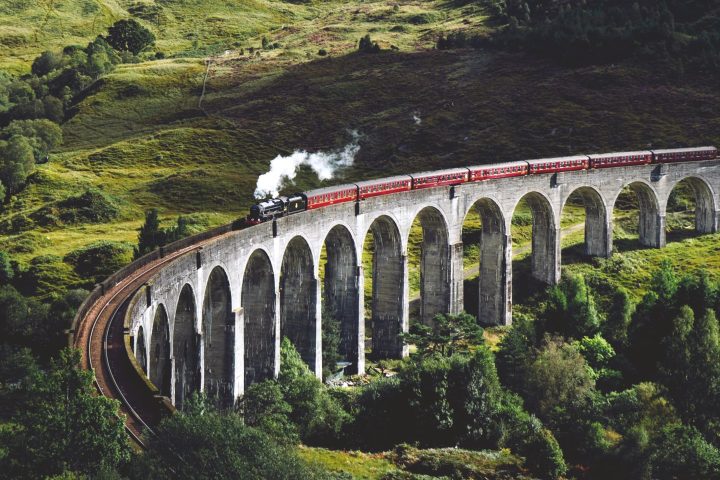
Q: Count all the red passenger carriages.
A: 7